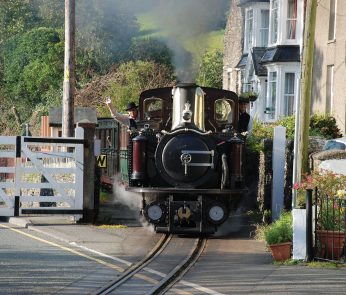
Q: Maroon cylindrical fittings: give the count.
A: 2